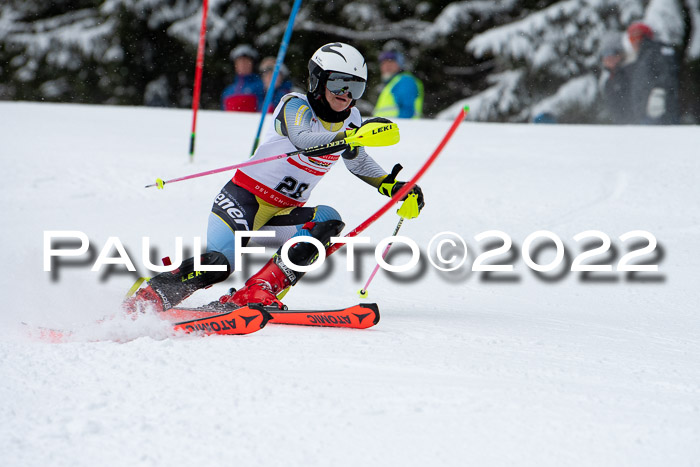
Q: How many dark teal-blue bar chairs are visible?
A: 0